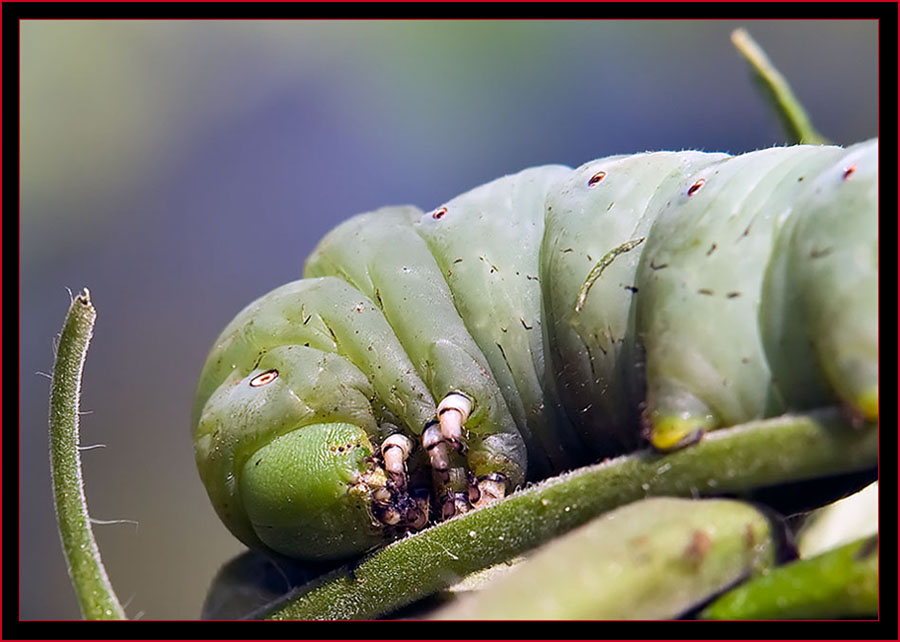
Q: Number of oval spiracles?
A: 5